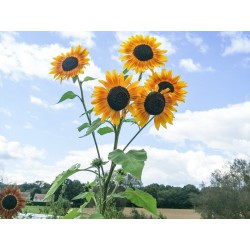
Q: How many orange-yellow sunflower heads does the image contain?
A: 5